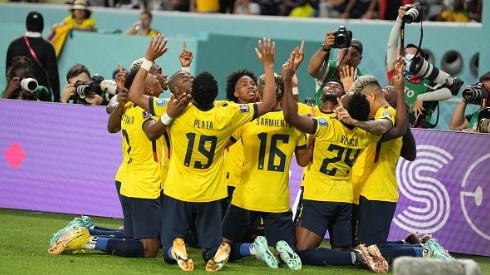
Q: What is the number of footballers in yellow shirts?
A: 10